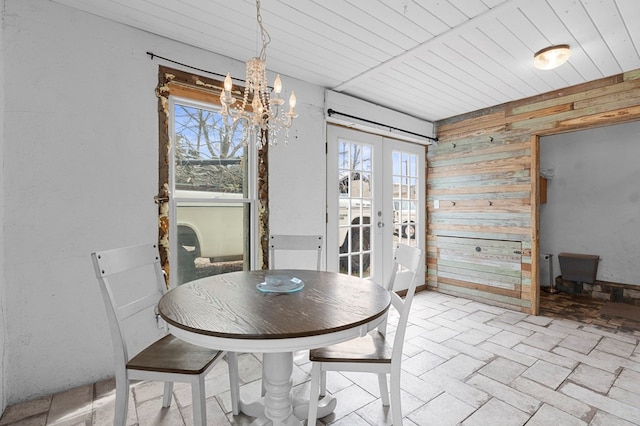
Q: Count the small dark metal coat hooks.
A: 4